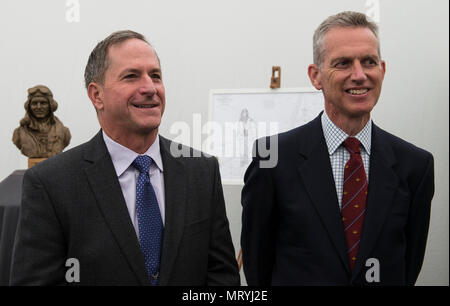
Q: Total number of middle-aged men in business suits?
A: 2